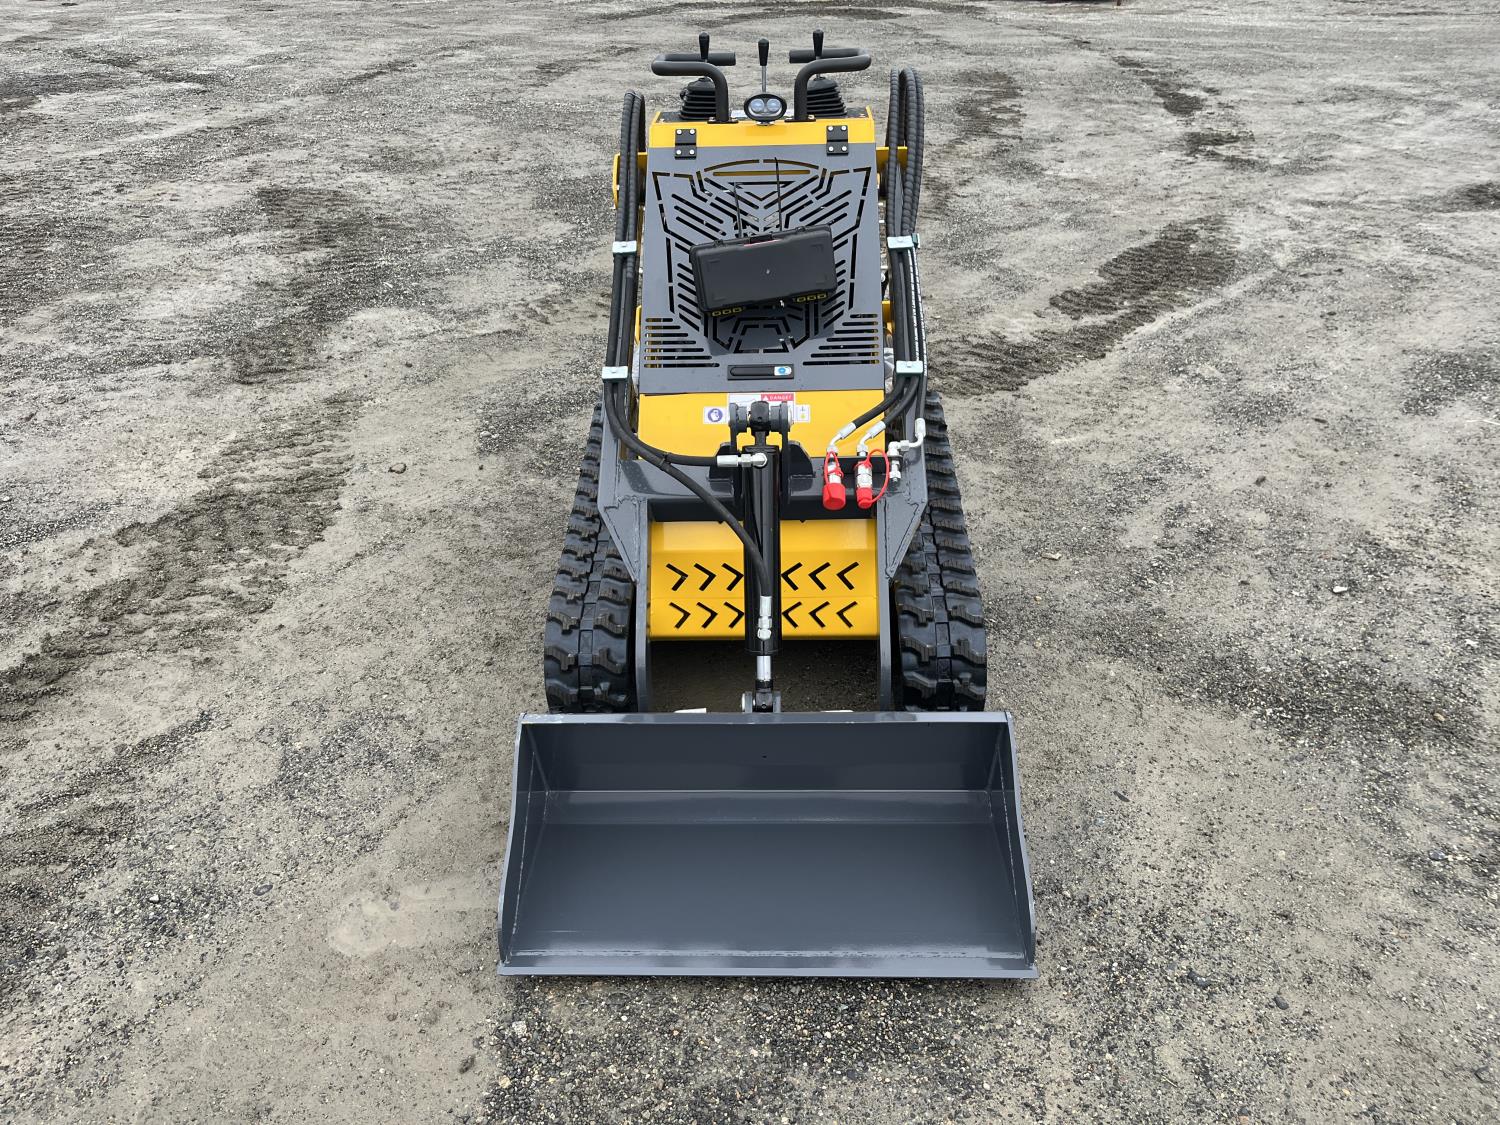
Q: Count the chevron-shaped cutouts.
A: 12